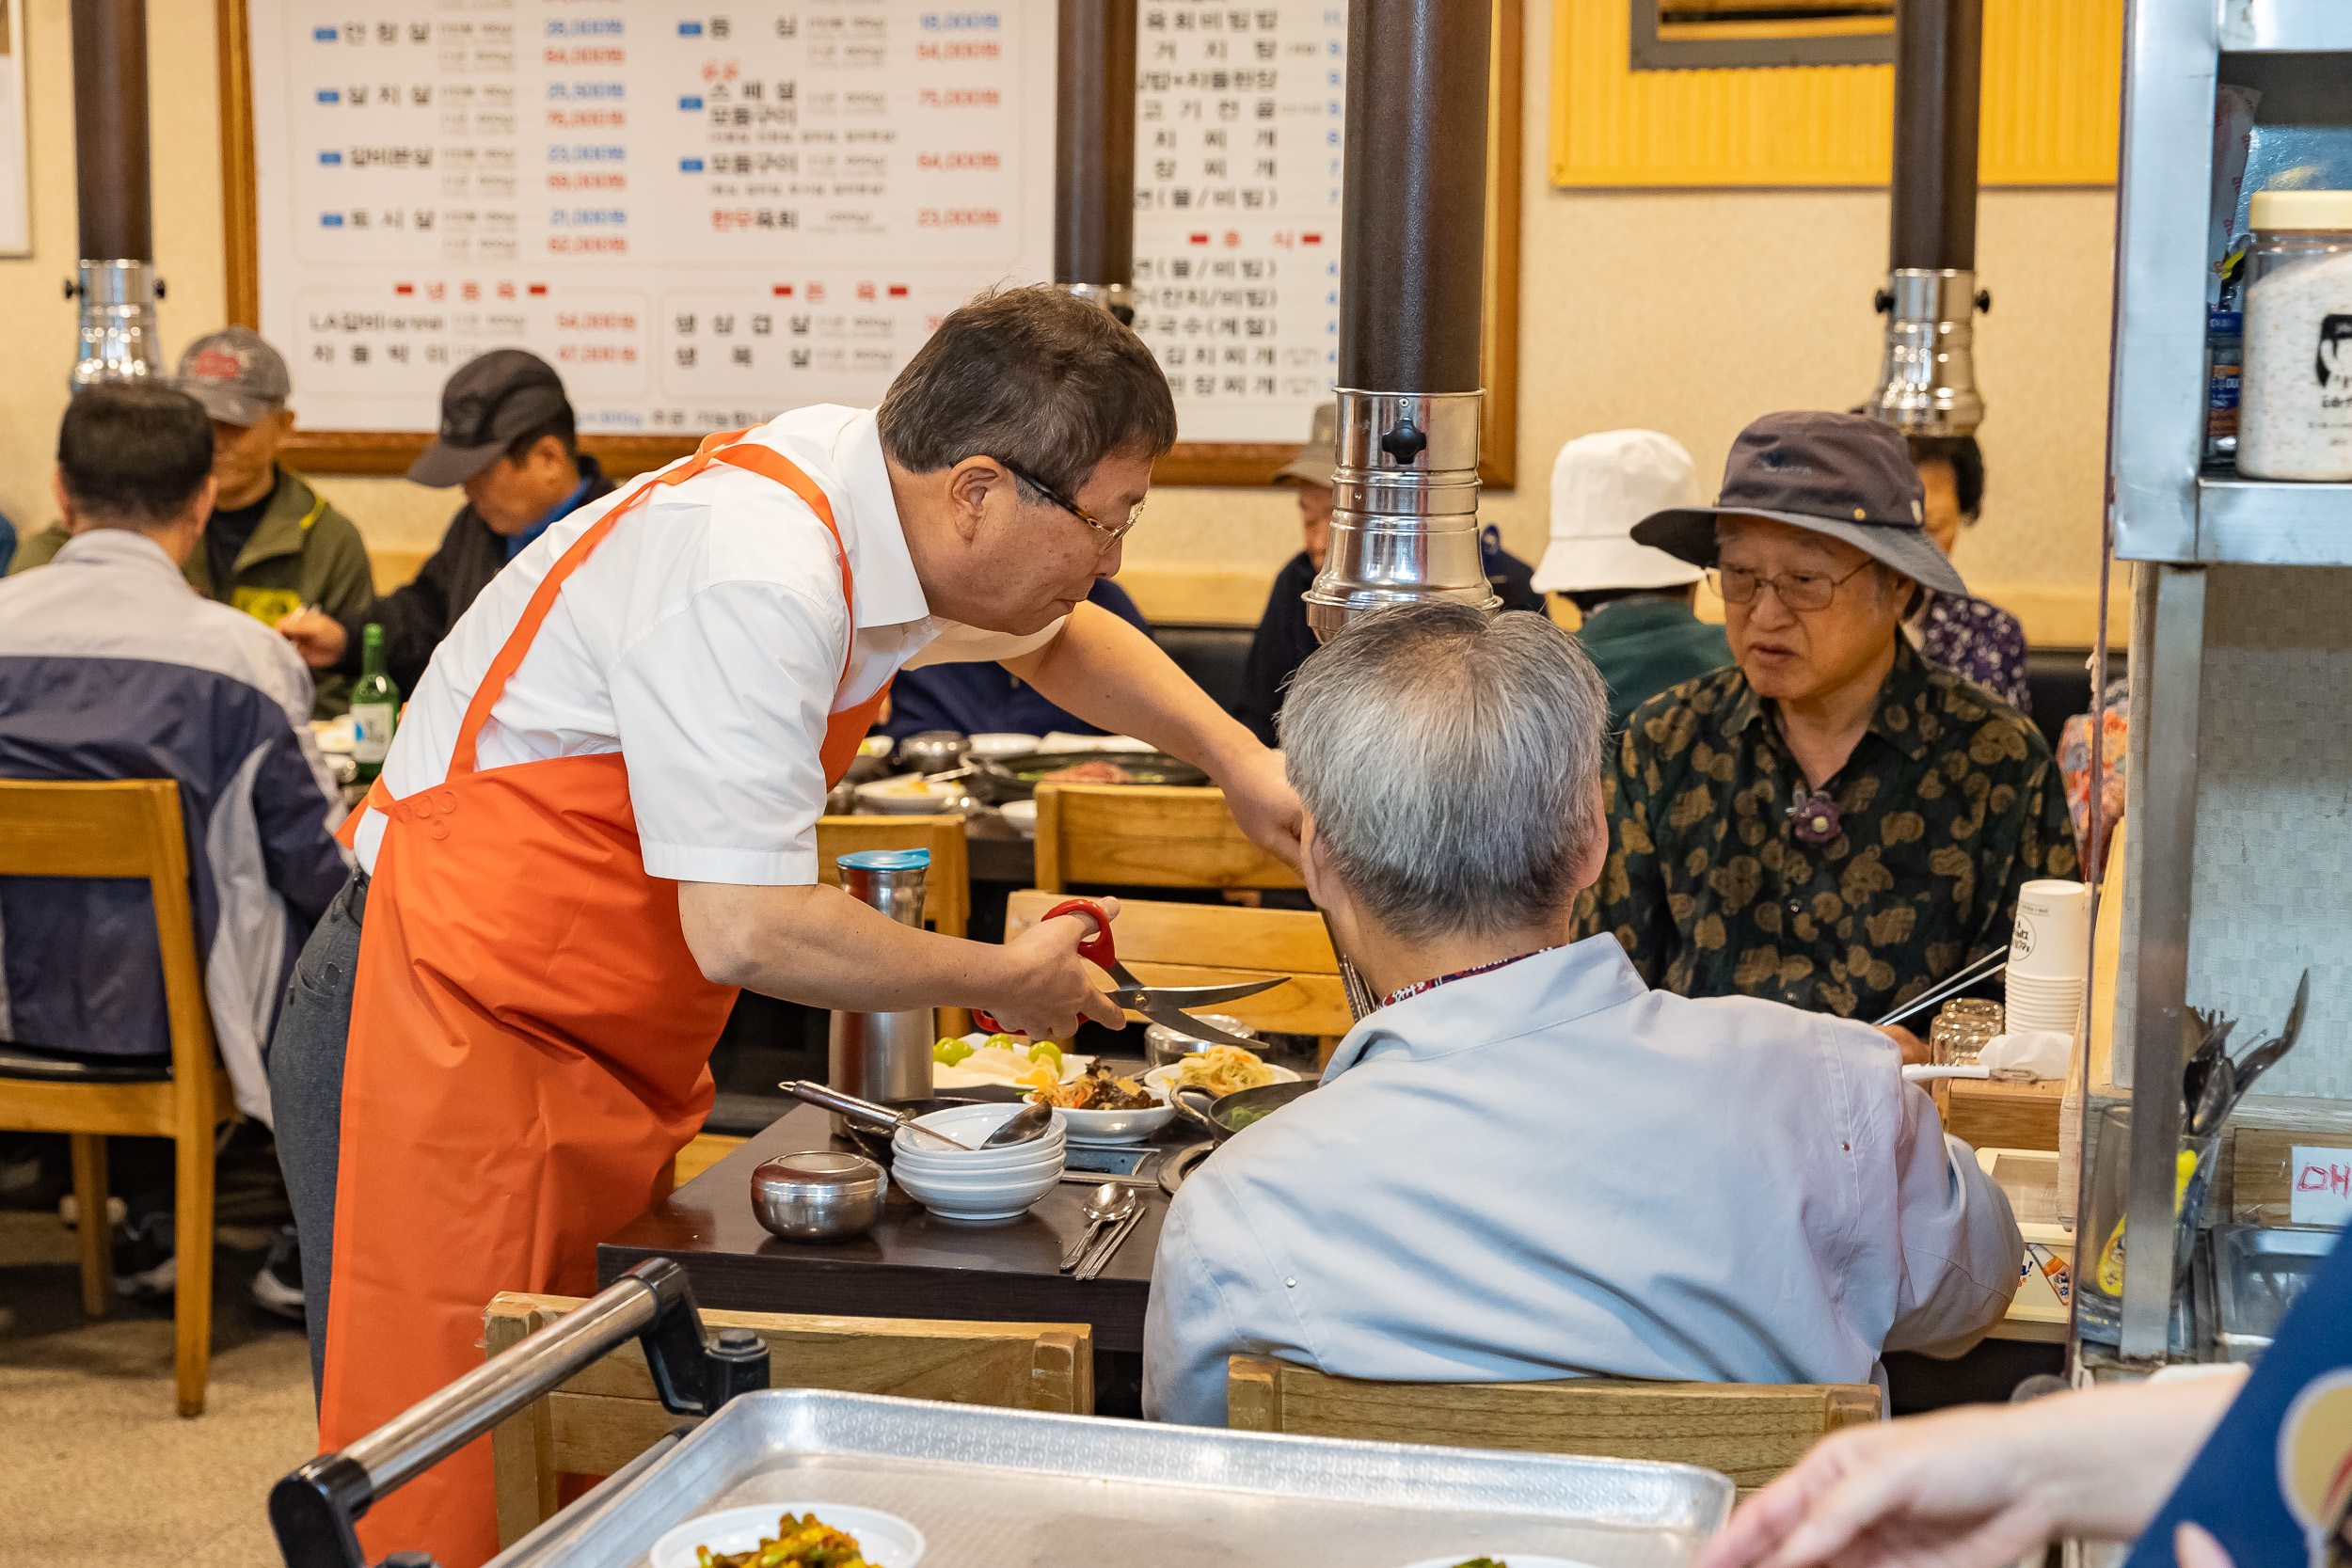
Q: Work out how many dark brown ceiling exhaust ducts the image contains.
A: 4